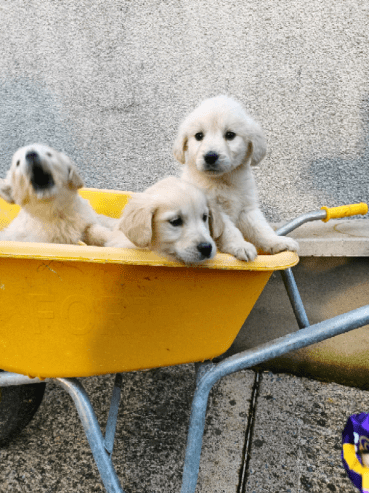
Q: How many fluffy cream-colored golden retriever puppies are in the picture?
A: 3